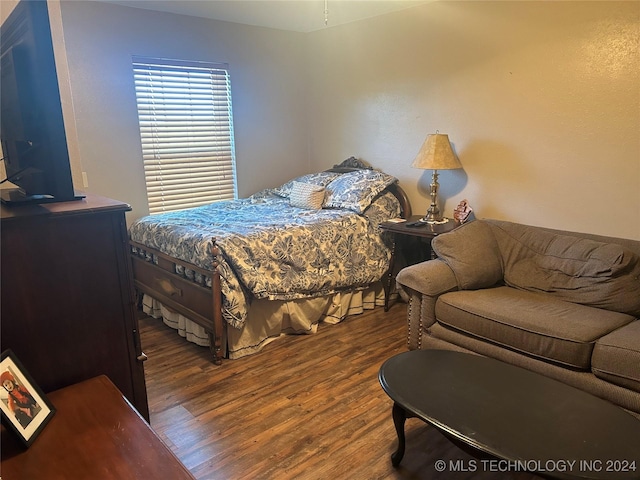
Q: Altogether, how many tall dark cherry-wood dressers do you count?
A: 1